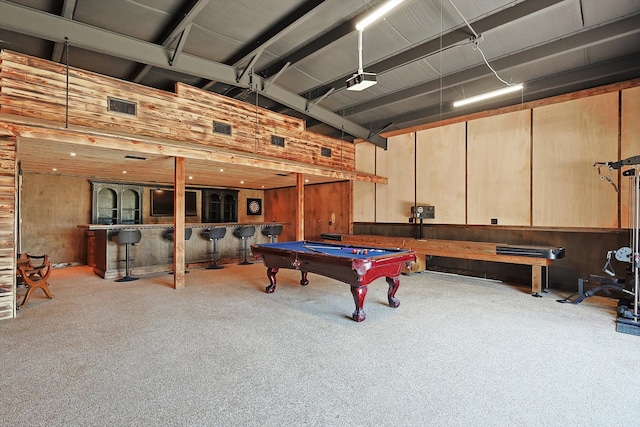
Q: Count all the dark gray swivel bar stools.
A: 5